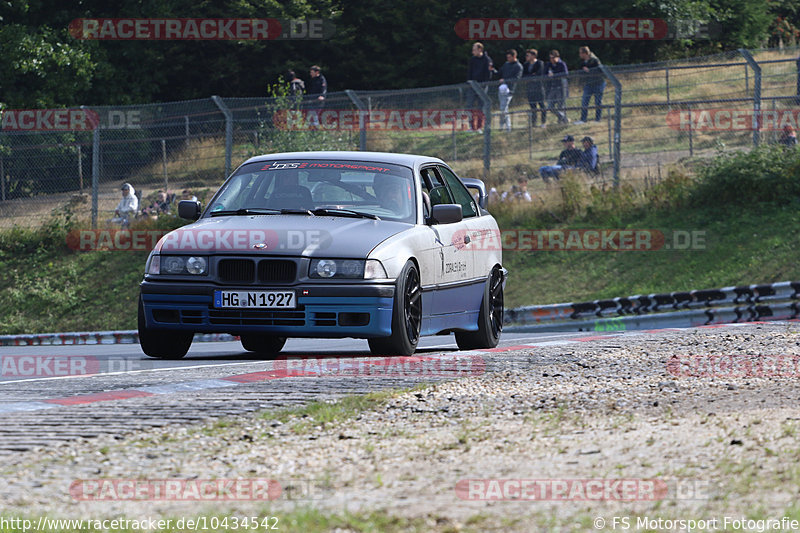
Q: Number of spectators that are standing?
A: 7